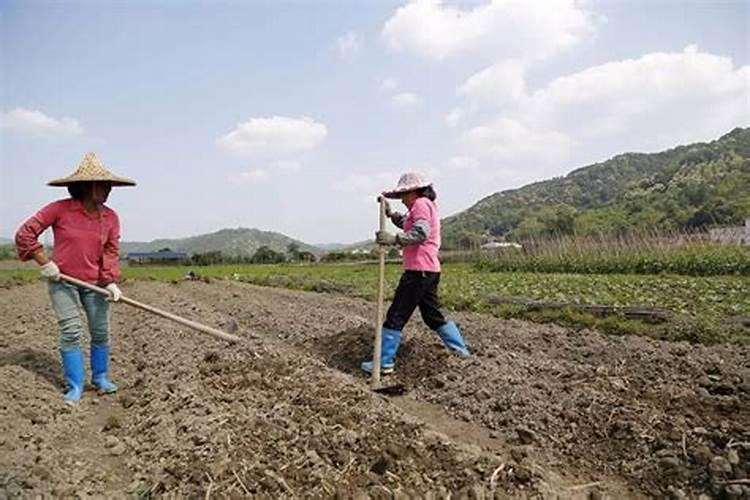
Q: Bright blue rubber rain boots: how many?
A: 4